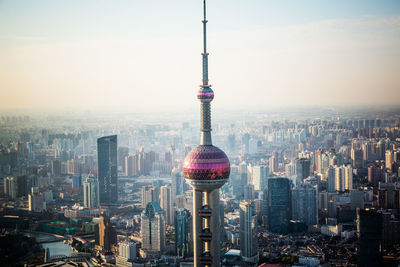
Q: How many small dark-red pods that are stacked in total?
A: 3